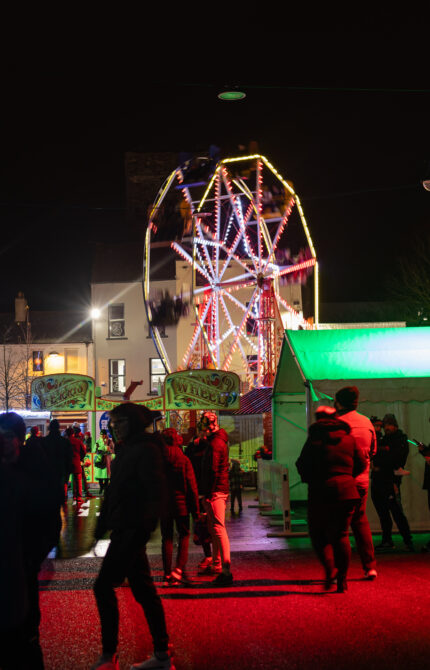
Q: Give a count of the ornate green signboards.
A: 2